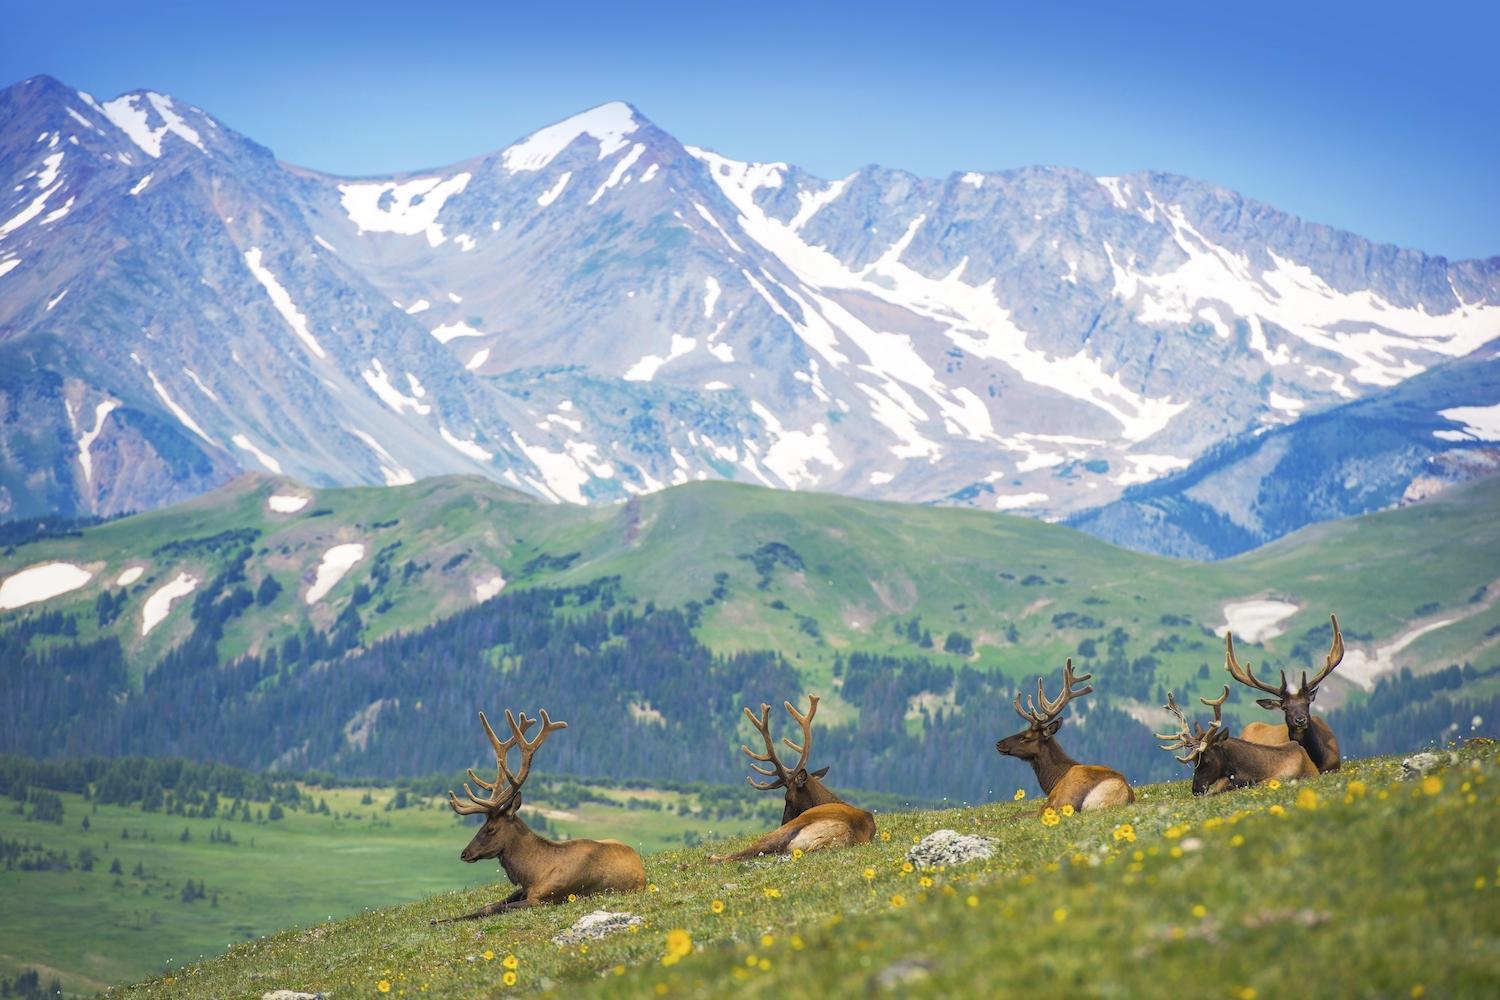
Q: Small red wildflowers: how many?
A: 0